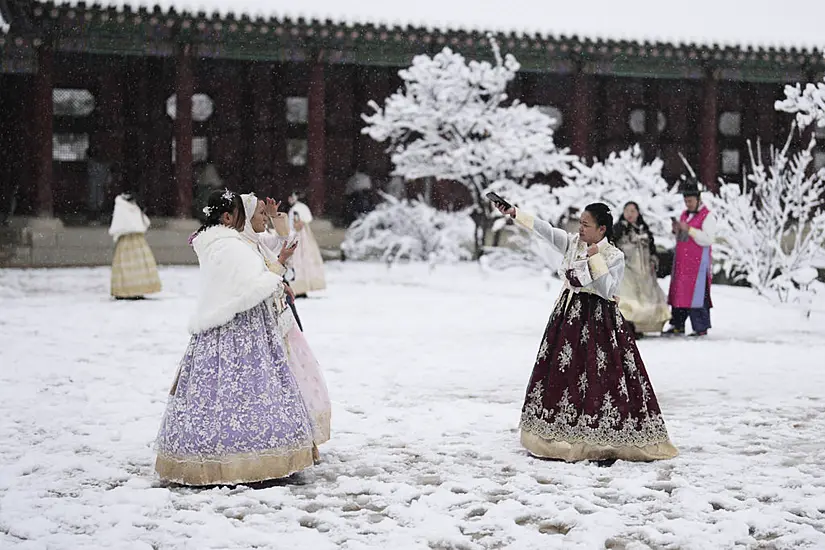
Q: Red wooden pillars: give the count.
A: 5